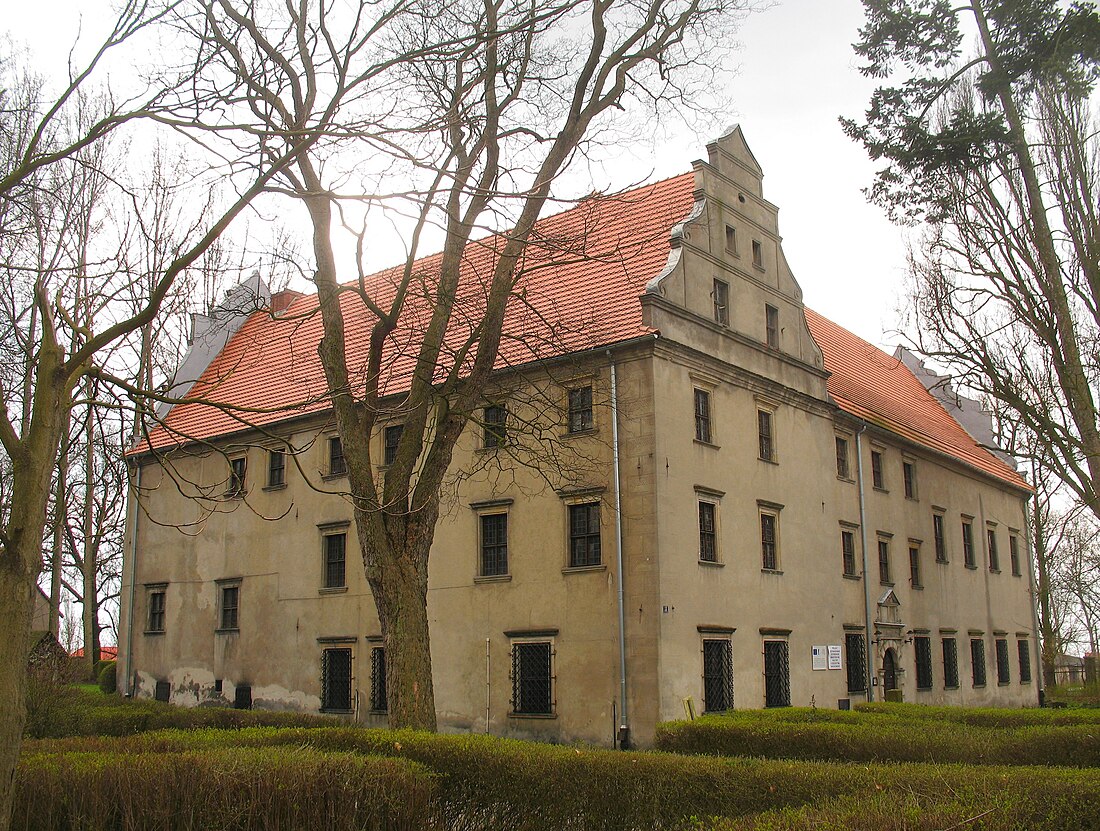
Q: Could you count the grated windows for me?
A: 11